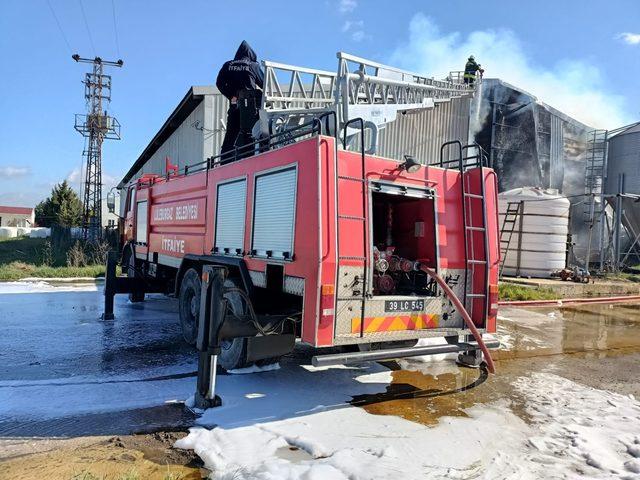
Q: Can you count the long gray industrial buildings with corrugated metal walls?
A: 1